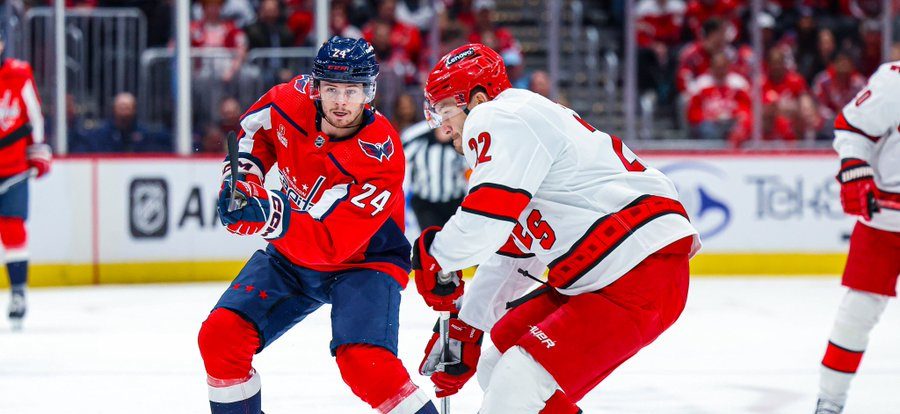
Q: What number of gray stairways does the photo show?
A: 1